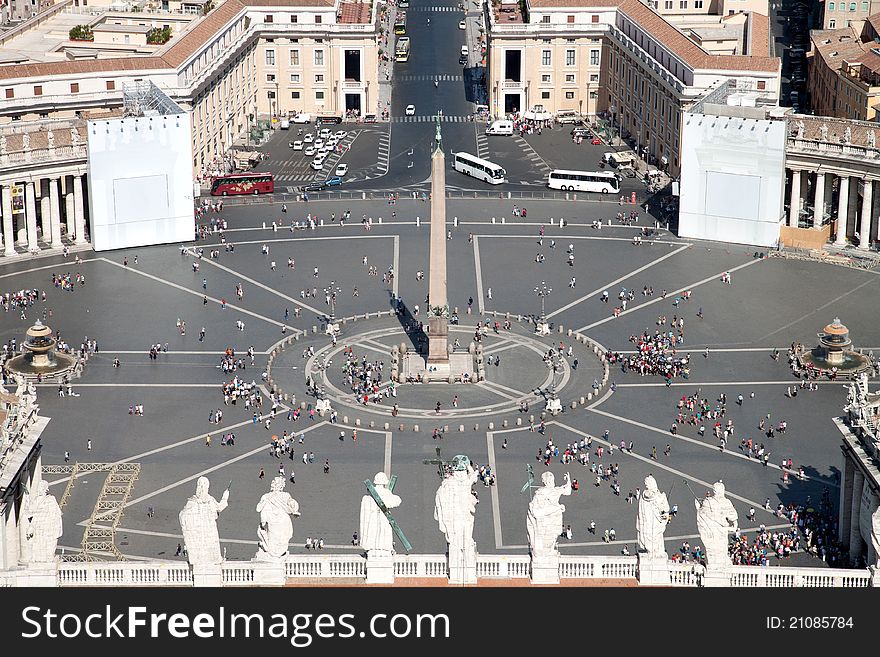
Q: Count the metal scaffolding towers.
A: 2